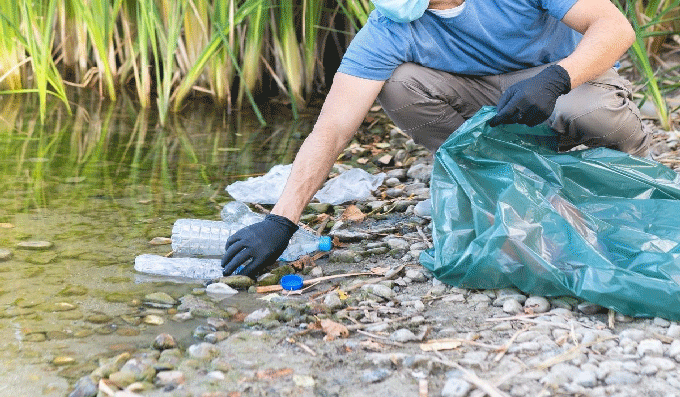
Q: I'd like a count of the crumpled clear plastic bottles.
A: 3